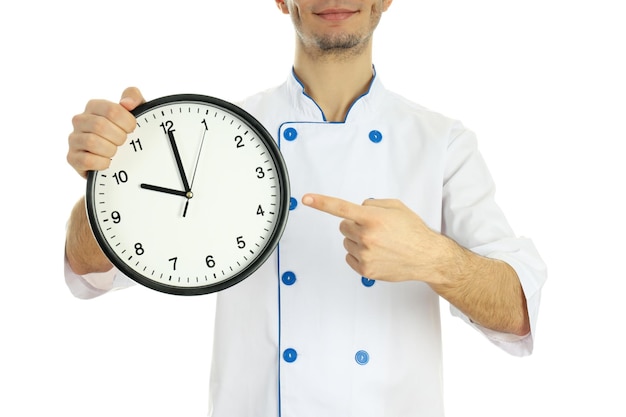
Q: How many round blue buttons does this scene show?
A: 7